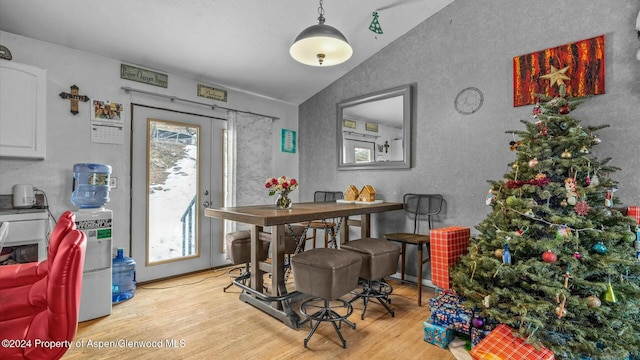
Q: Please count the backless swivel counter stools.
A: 4